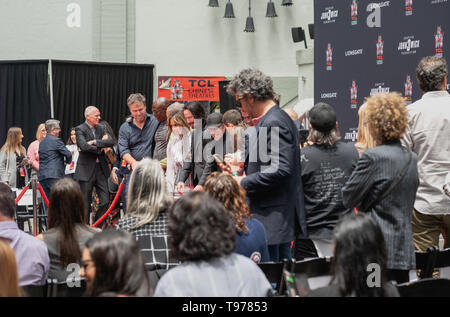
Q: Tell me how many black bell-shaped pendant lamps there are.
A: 5